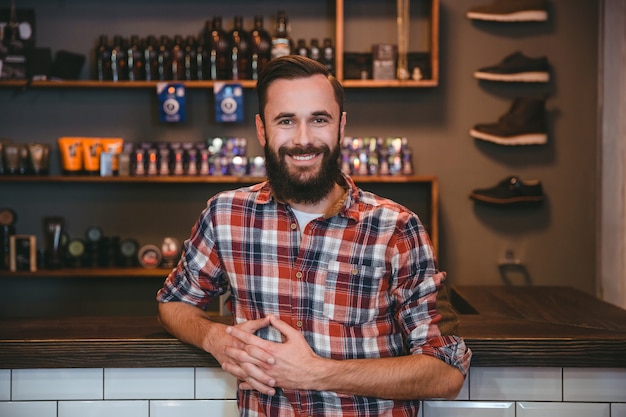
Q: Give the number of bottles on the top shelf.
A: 15